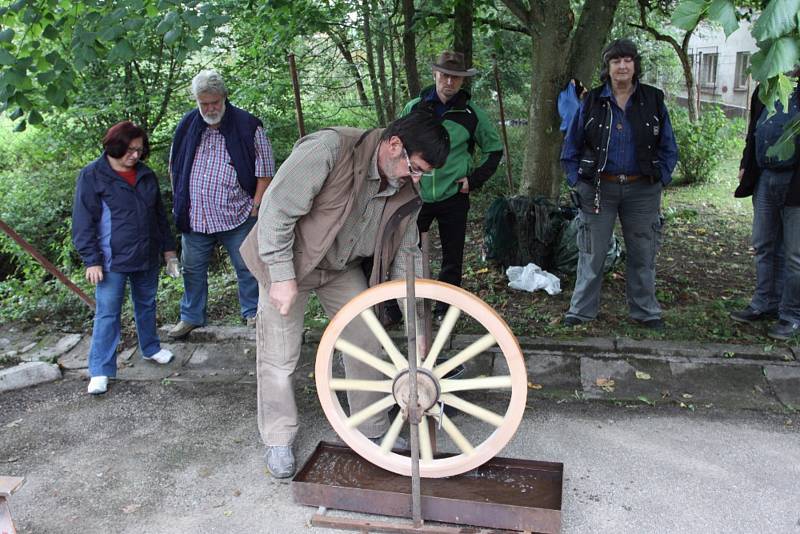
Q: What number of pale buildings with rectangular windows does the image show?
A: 1